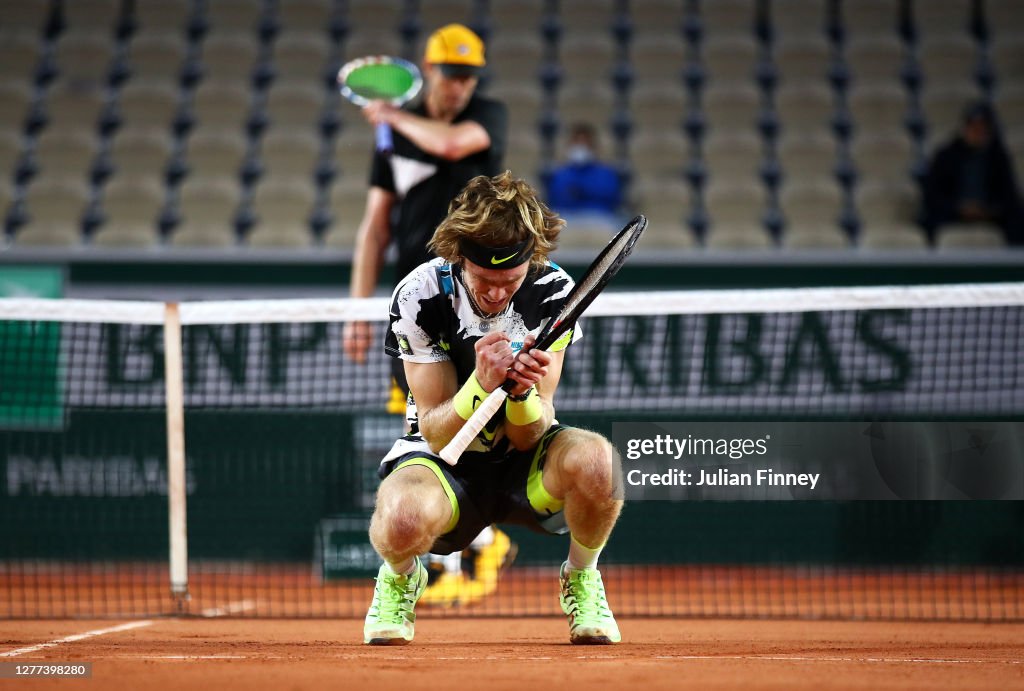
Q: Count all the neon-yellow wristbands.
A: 2